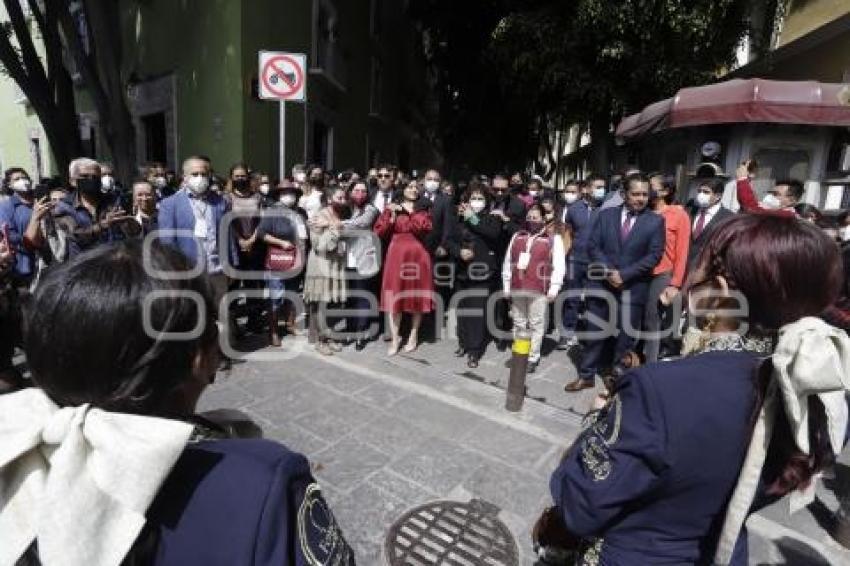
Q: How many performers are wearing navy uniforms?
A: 2